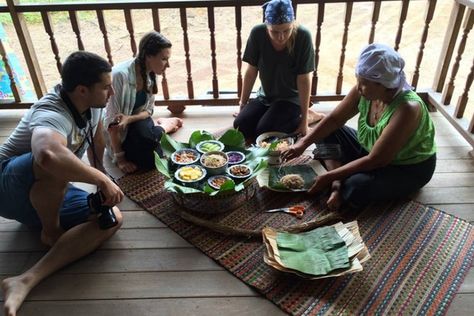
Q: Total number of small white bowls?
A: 6